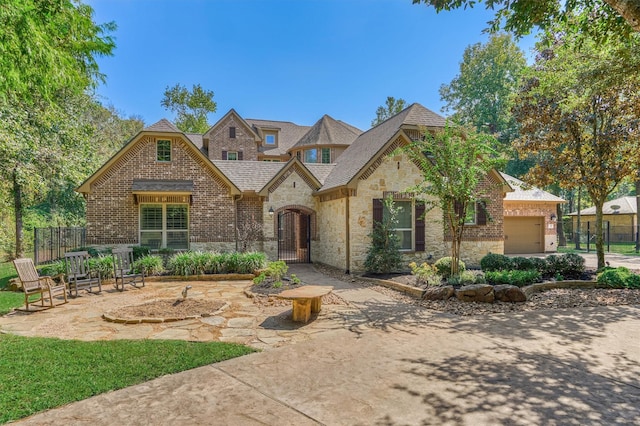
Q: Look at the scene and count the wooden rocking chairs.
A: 3